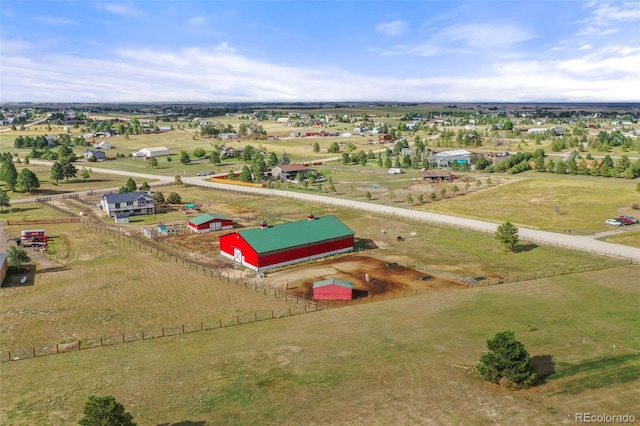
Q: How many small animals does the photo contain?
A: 3